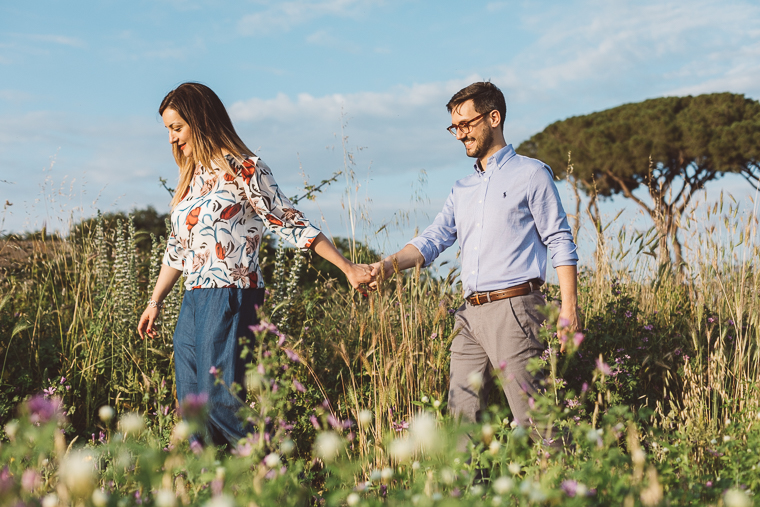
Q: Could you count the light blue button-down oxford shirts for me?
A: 1